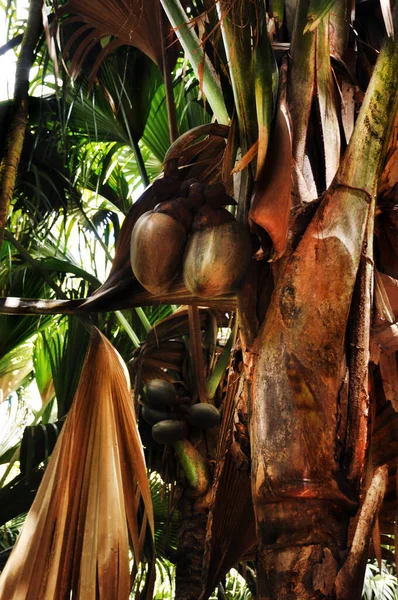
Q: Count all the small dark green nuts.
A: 4